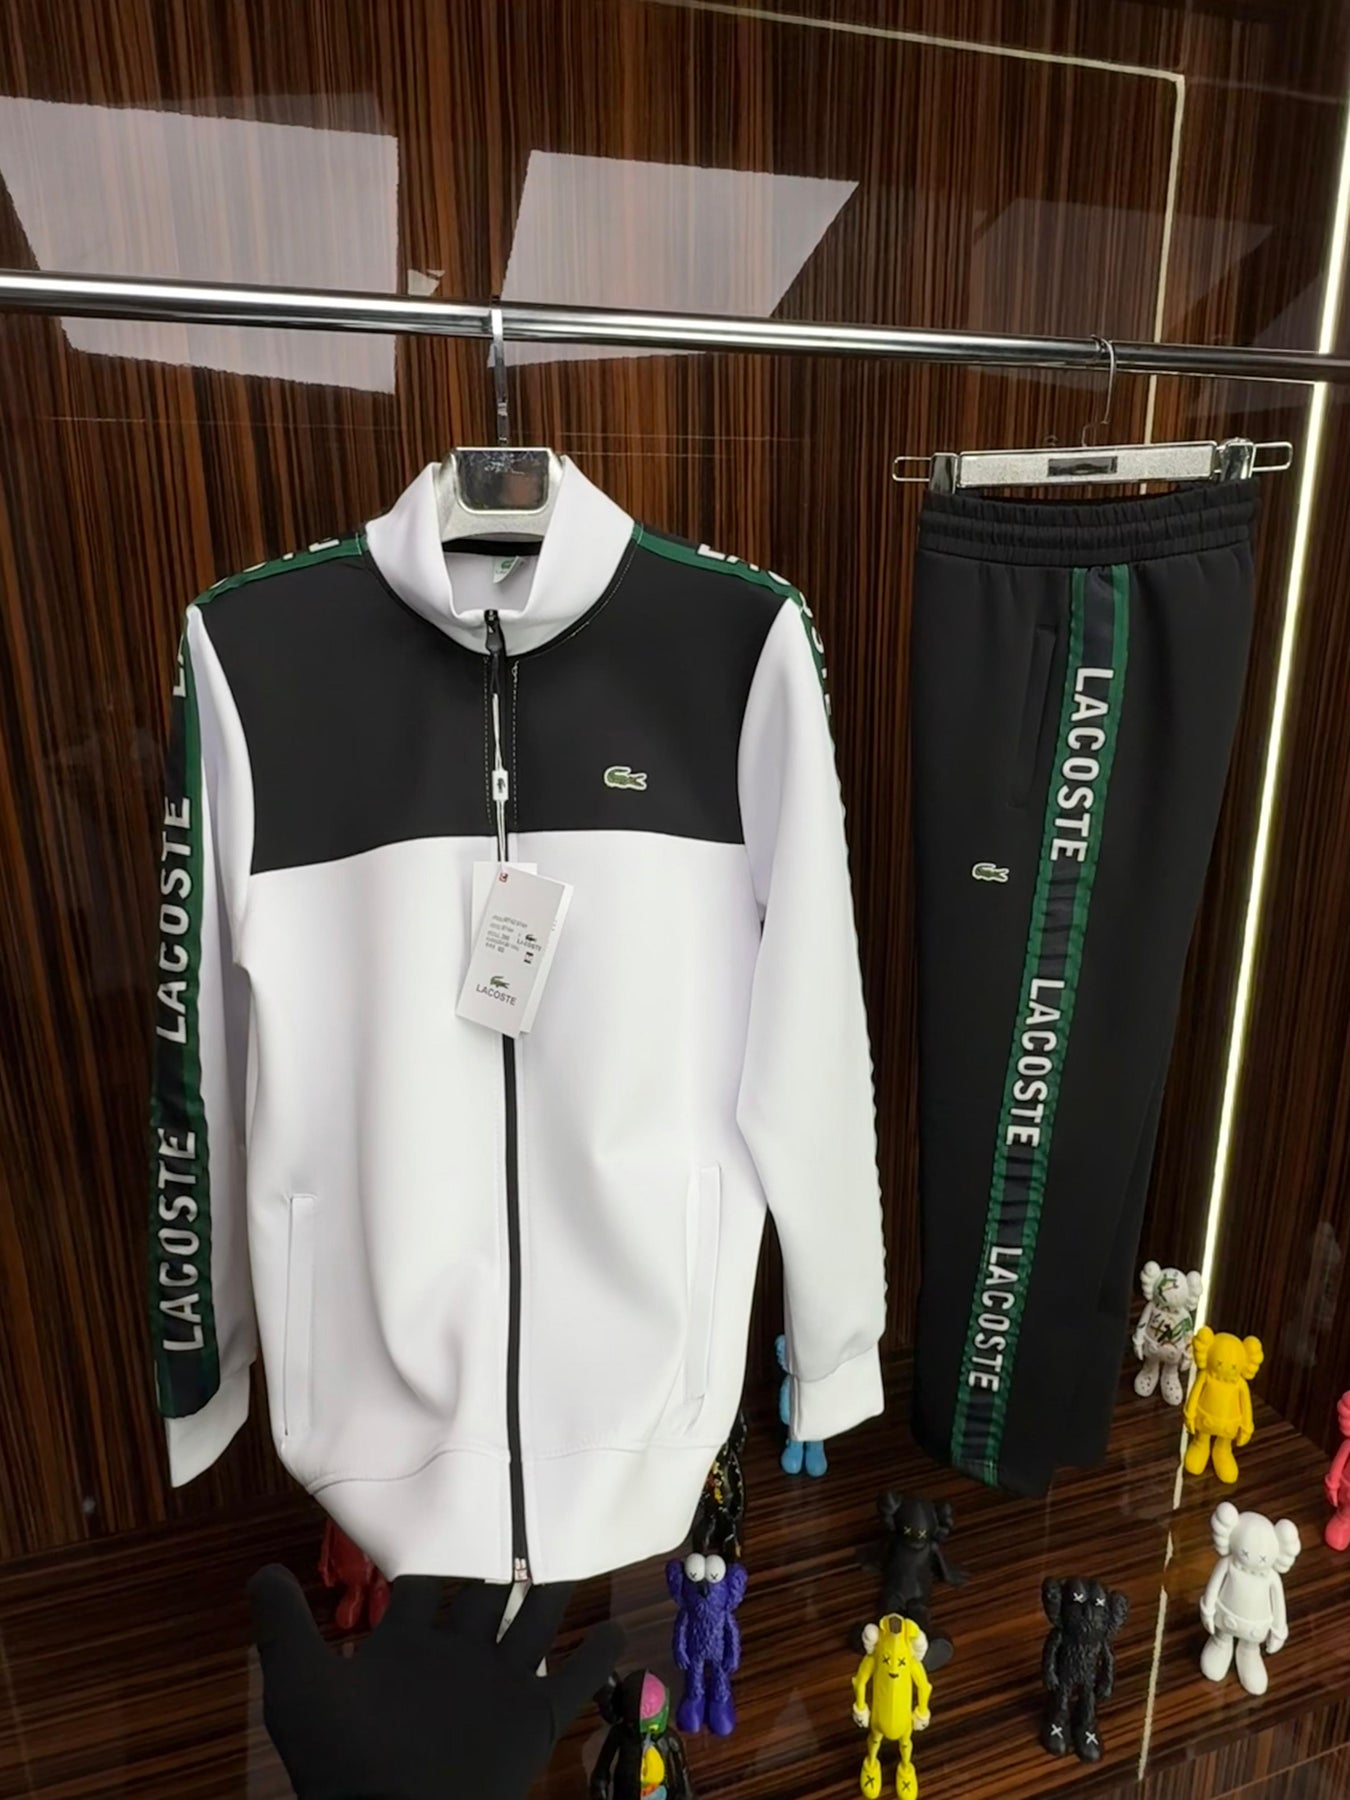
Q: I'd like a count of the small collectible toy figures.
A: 12